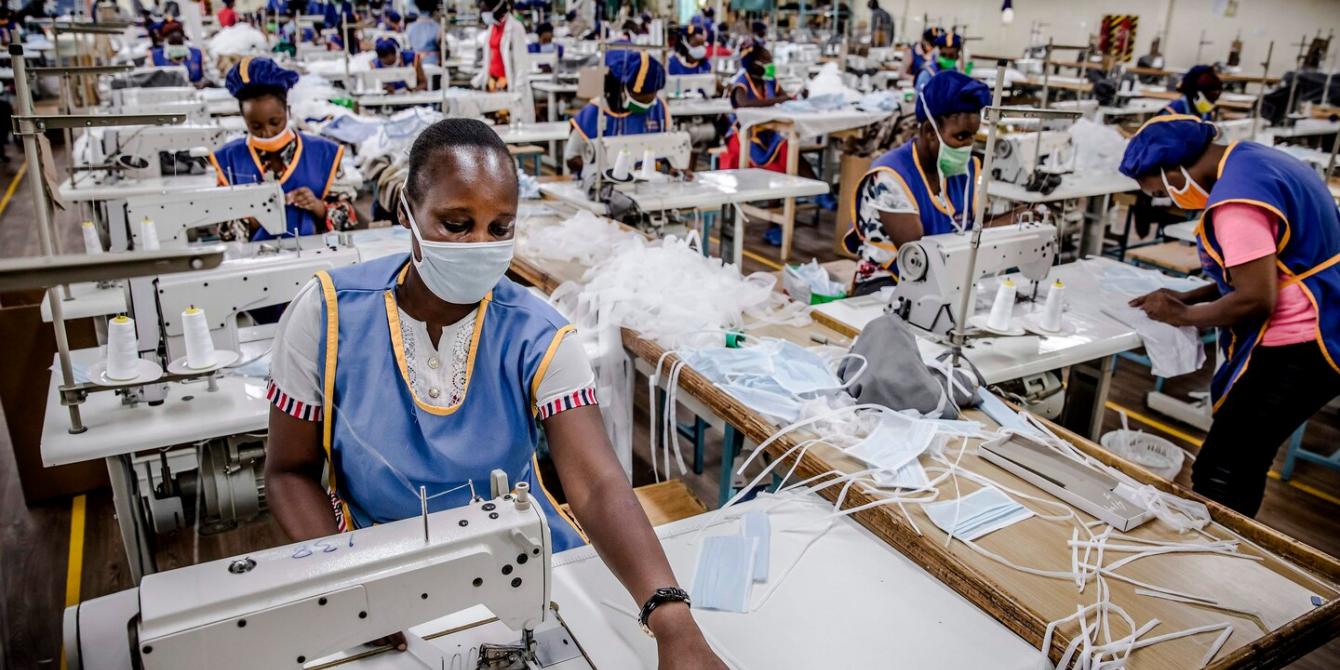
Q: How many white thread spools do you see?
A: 8